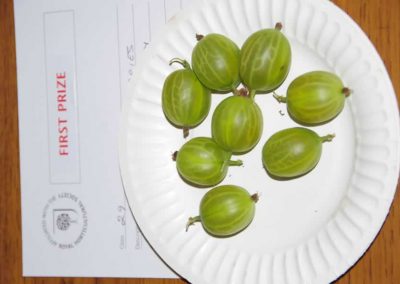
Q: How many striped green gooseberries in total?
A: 8